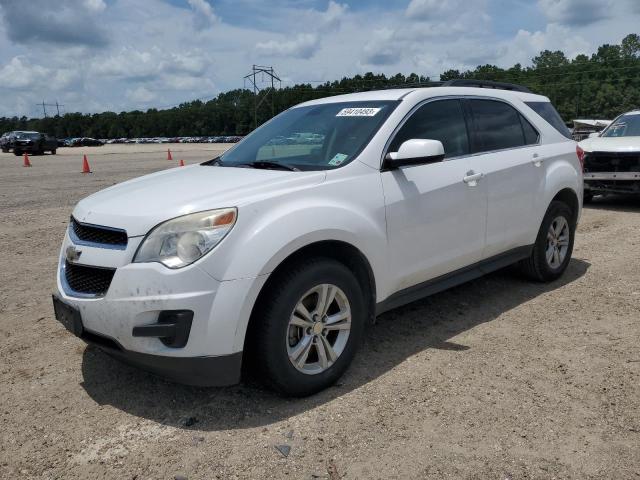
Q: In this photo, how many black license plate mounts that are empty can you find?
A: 1